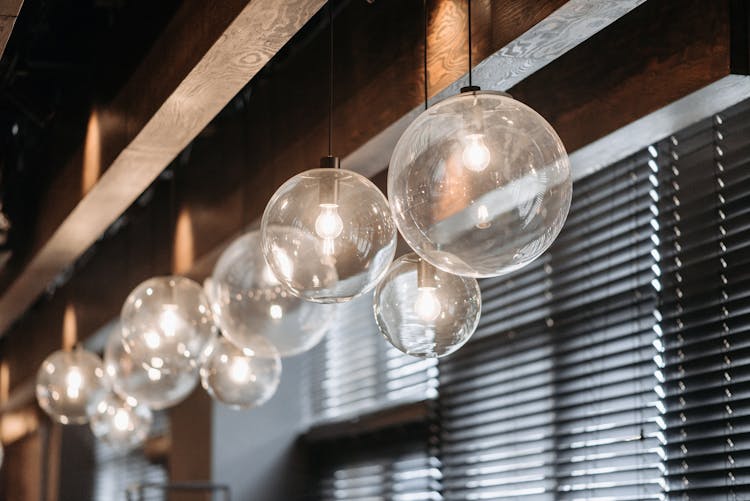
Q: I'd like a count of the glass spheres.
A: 9